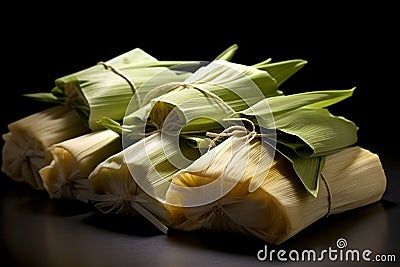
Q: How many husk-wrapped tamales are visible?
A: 6